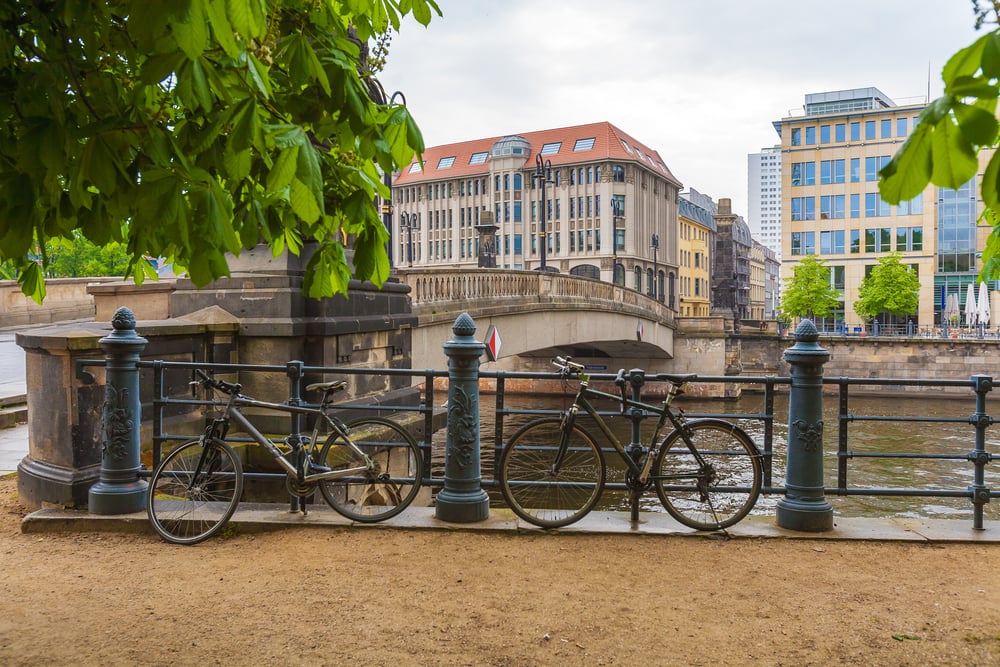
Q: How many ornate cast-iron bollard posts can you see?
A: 3